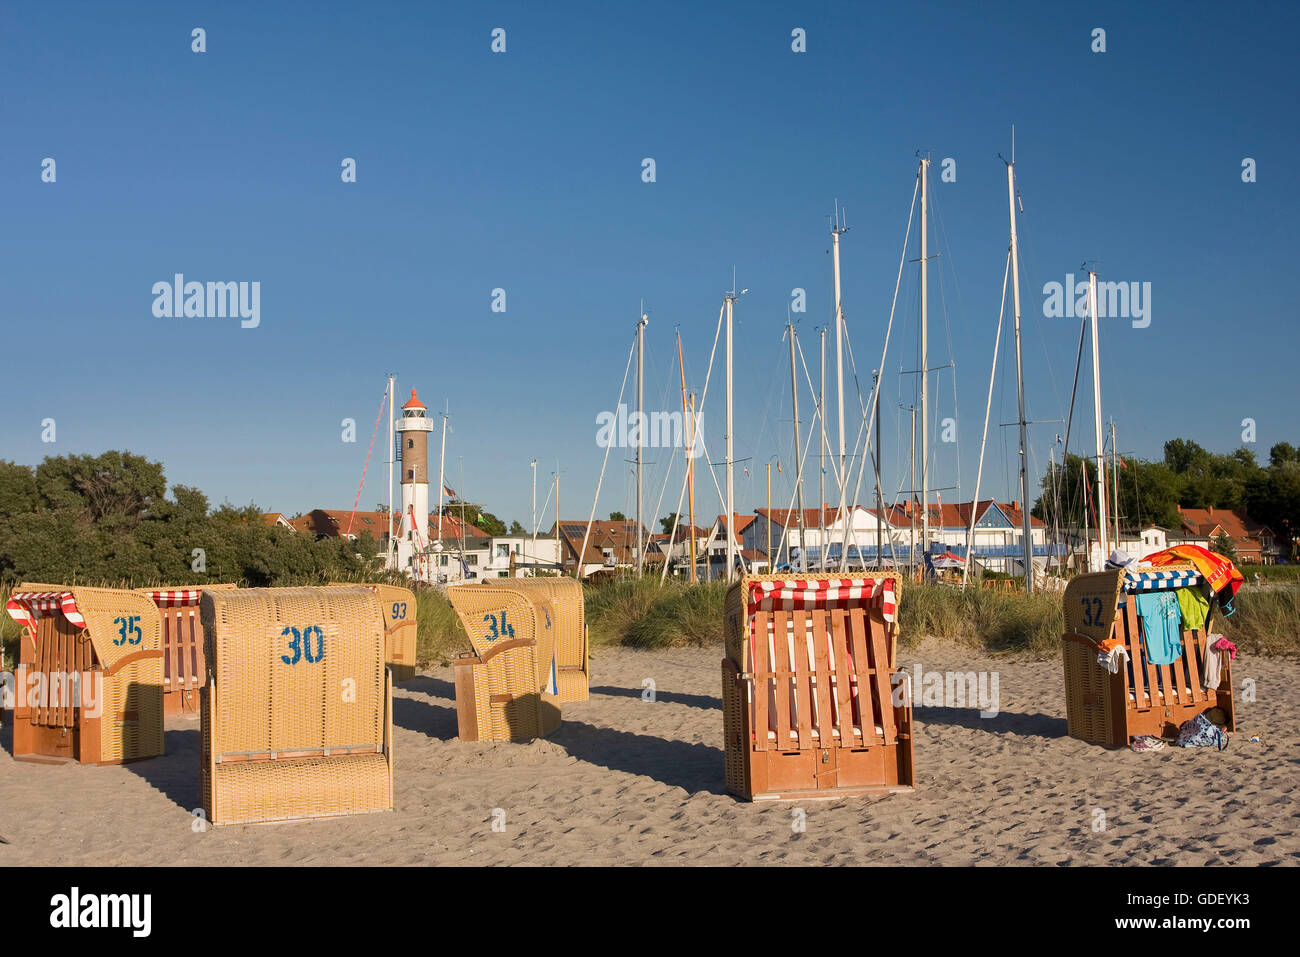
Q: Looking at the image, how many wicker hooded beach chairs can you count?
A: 8